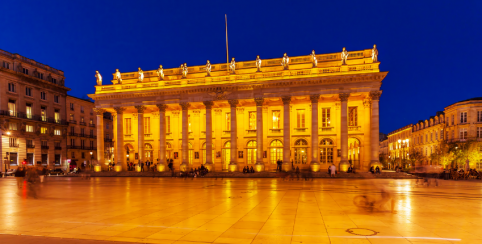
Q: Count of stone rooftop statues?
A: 12